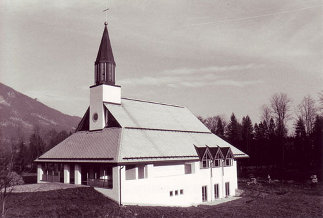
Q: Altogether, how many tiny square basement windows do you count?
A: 3